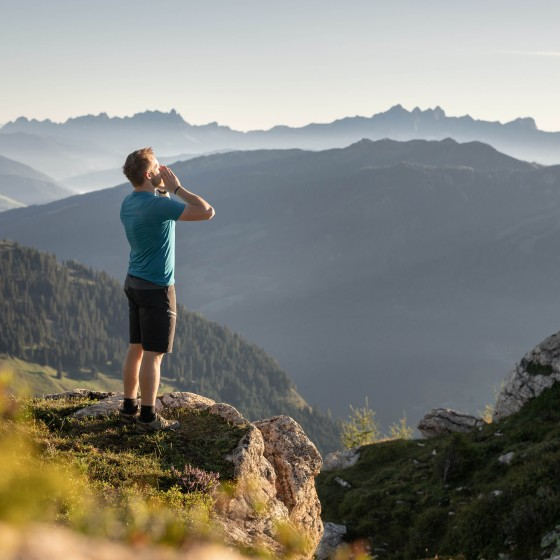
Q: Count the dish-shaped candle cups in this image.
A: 0